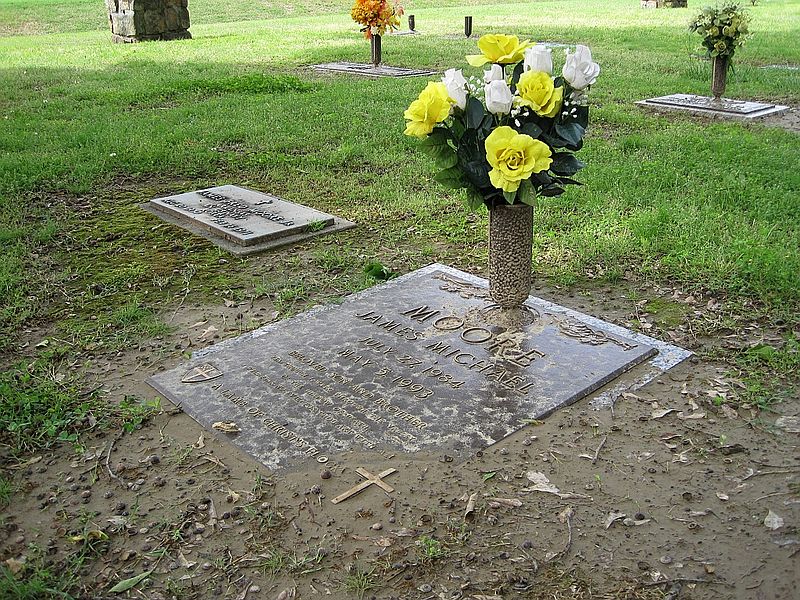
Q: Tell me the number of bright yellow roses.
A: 4